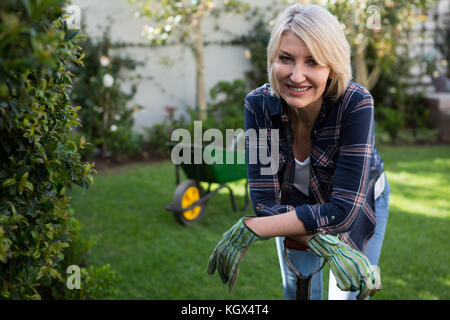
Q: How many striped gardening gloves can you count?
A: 2